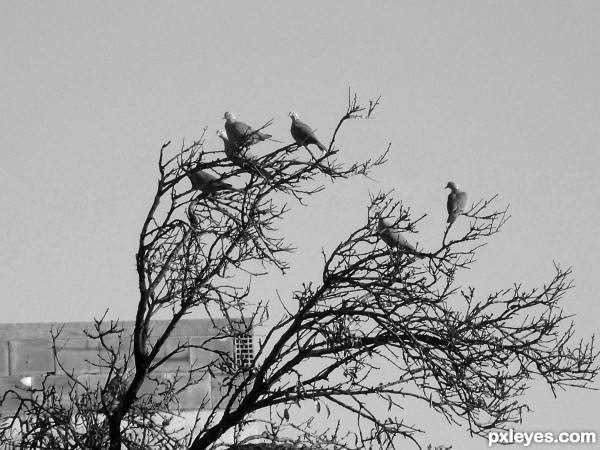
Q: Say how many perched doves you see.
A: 6